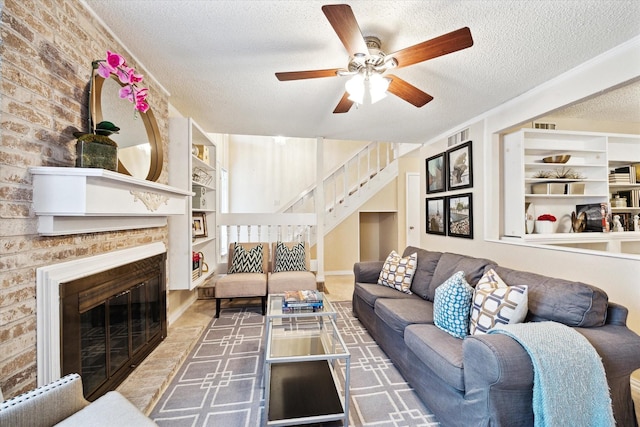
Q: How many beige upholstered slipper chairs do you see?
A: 2